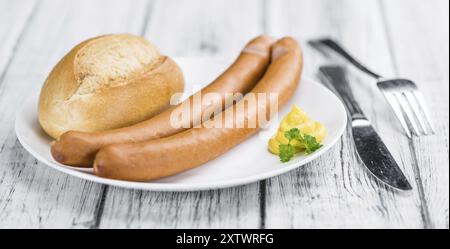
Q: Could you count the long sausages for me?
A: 2